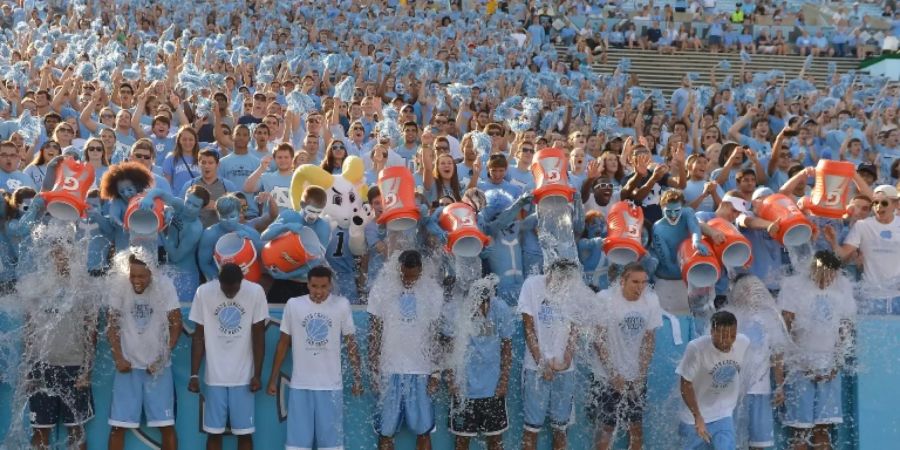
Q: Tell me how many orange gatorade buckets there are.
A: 12